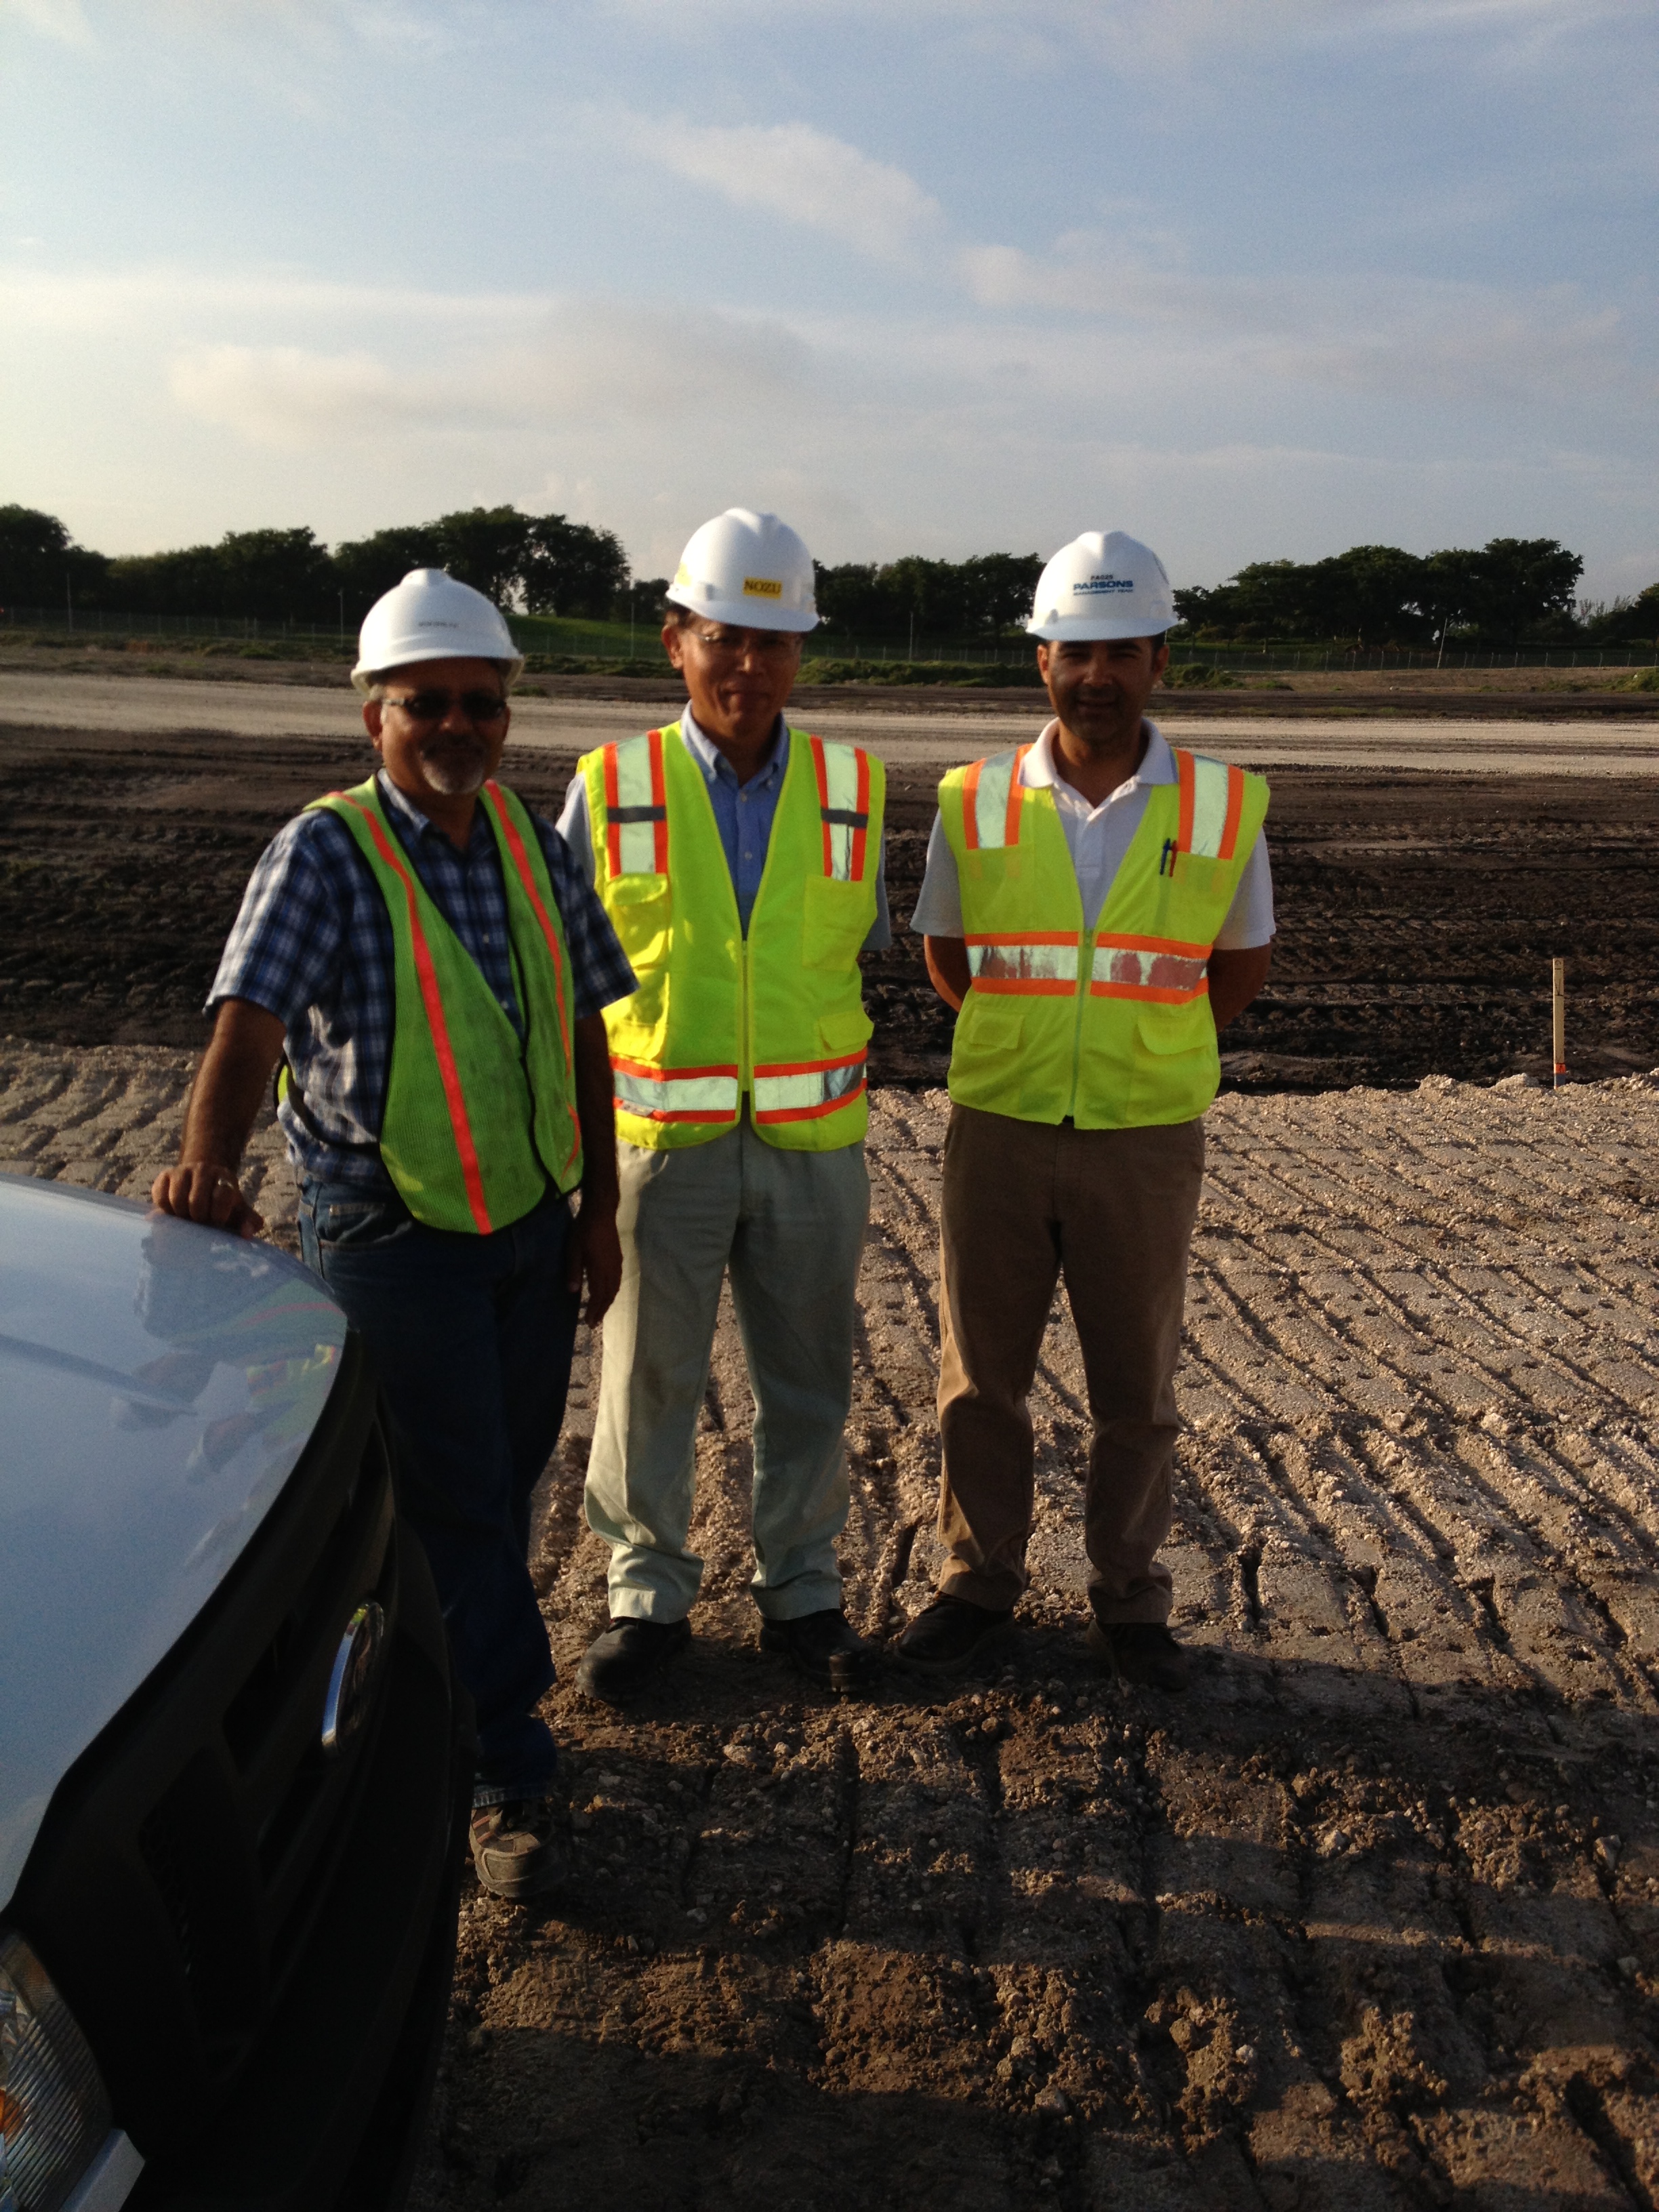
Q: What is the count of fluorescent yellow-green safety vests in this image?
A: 3